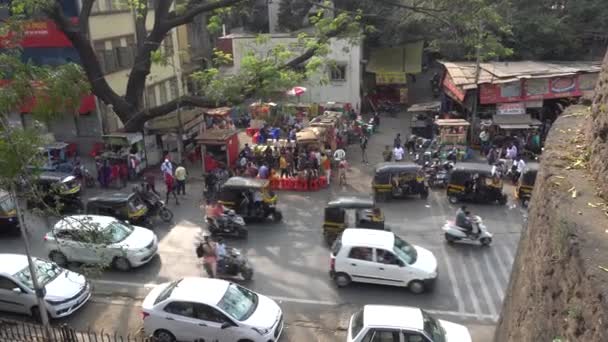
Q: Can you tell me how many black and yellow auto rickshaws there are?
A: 8